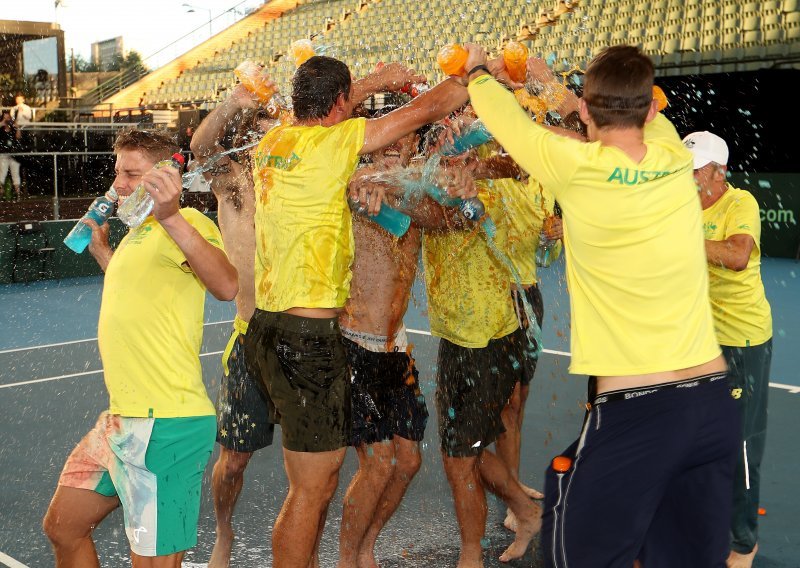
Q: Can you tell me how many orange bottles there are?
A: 5